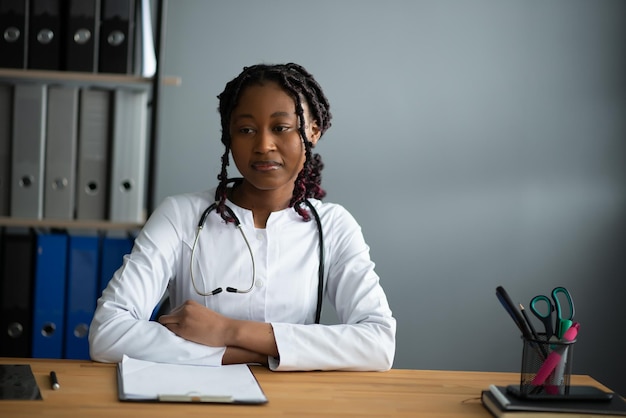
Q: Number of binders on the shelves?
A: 13